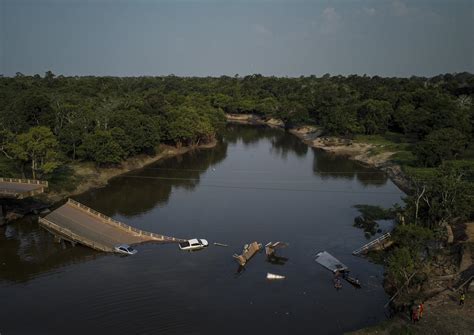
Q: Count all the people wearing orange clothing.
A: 2